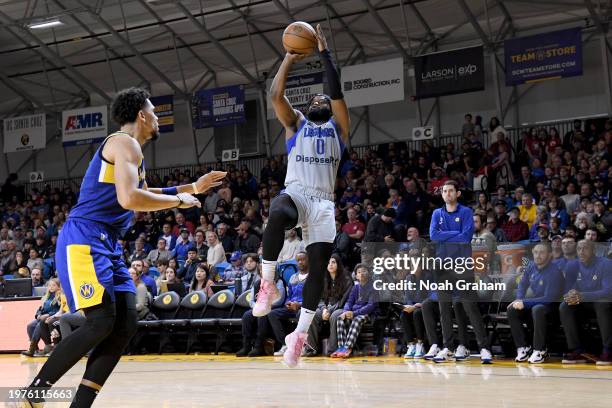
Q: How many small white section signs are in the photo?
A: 3